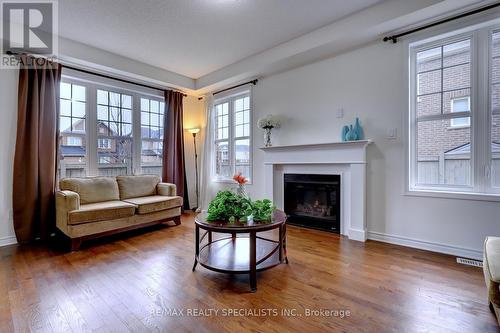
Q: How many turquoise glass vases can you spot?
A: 3